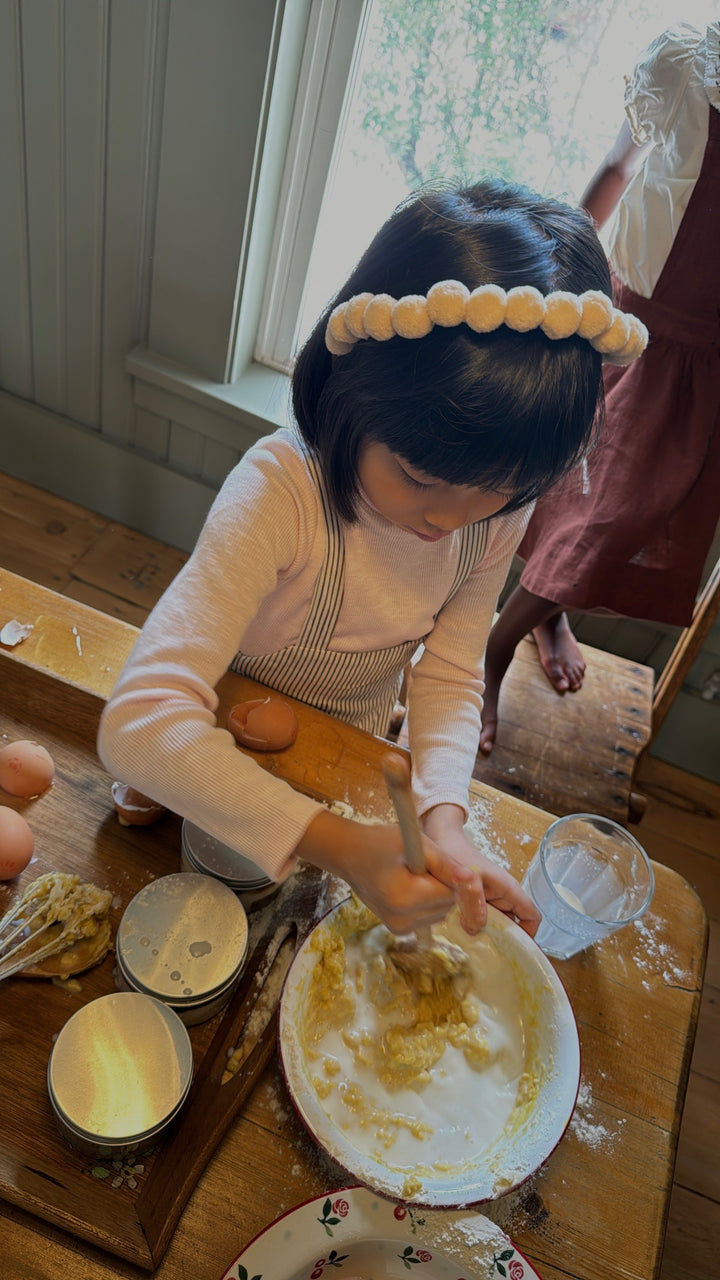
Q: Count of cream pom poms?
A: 13